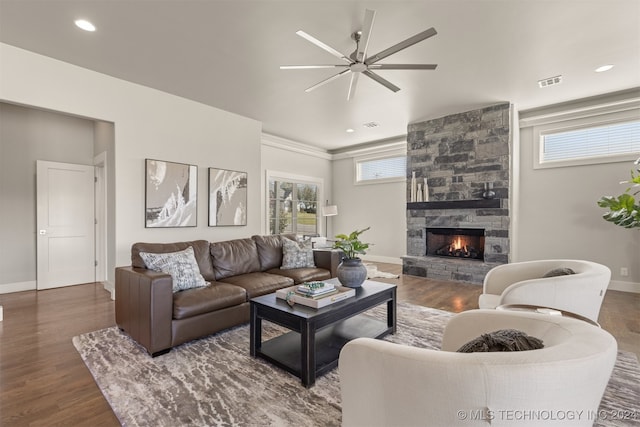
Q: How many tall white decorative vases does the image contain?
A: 3